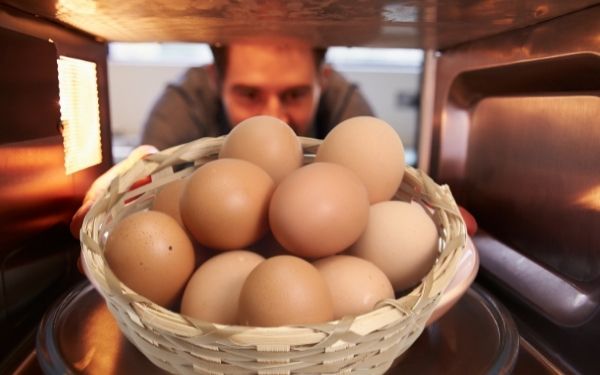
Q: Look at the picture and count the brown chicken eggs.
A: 10